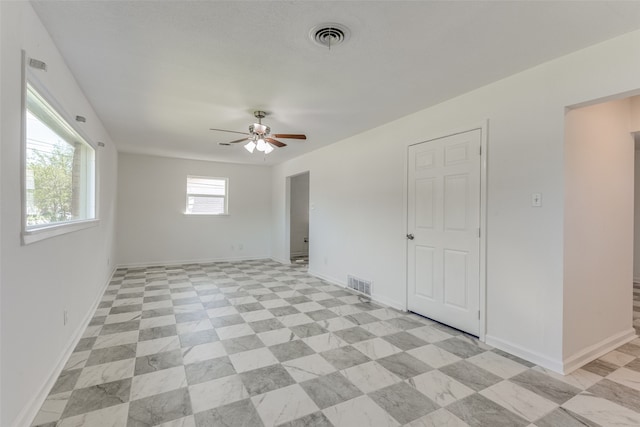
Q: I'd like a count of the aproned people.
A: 0